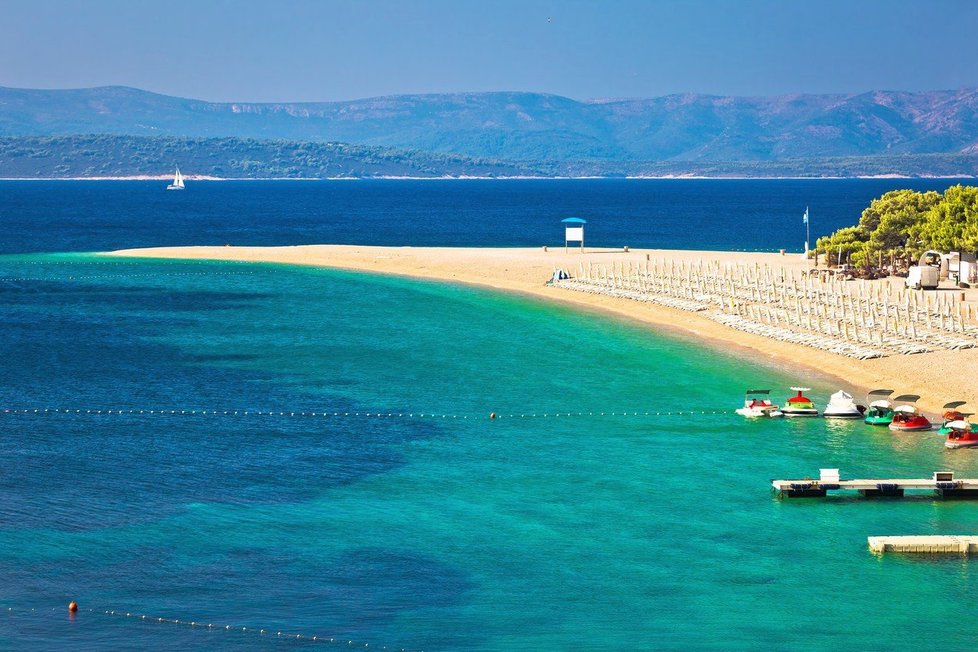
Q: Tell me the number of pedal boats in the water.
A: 7